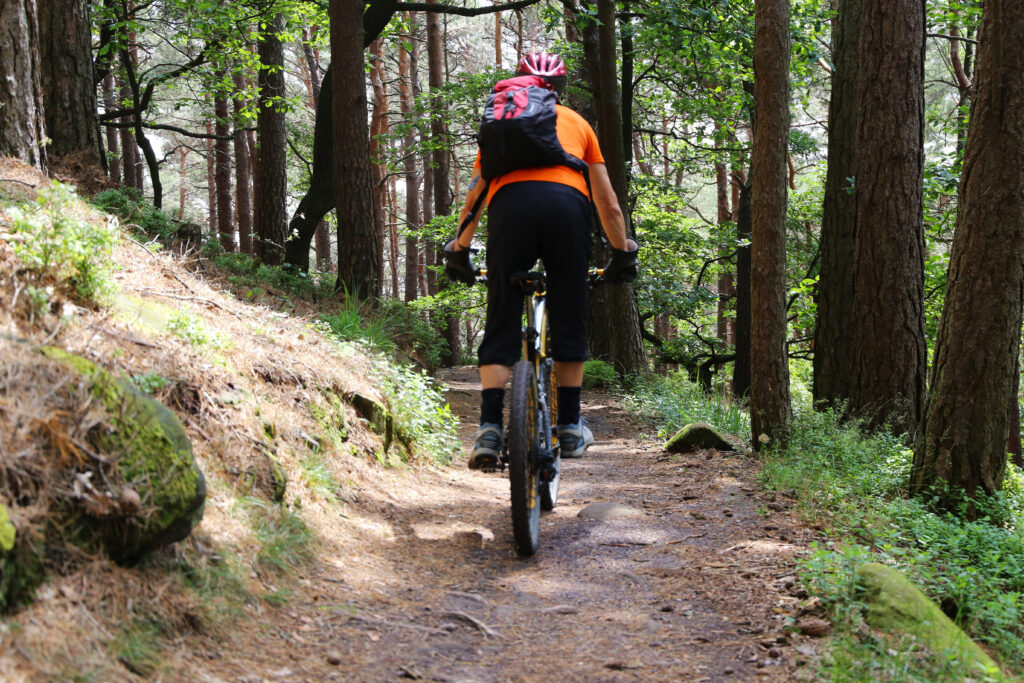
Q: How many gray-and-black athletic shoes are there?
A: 2